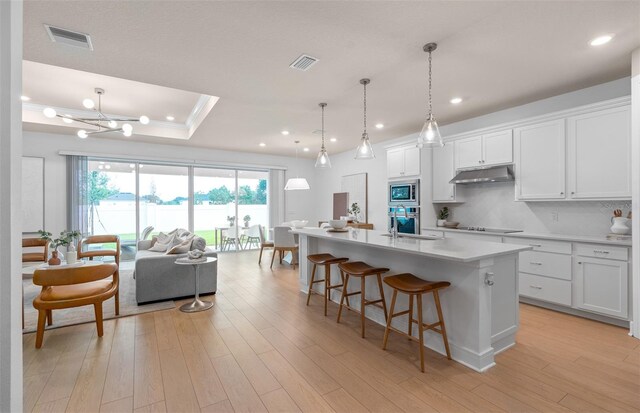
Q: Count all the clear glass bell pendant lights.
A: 3